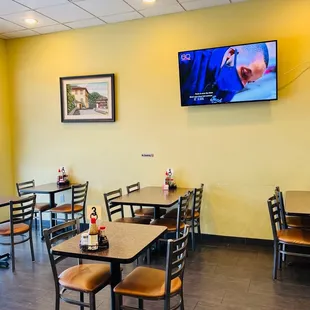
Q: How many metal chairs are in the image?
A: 11